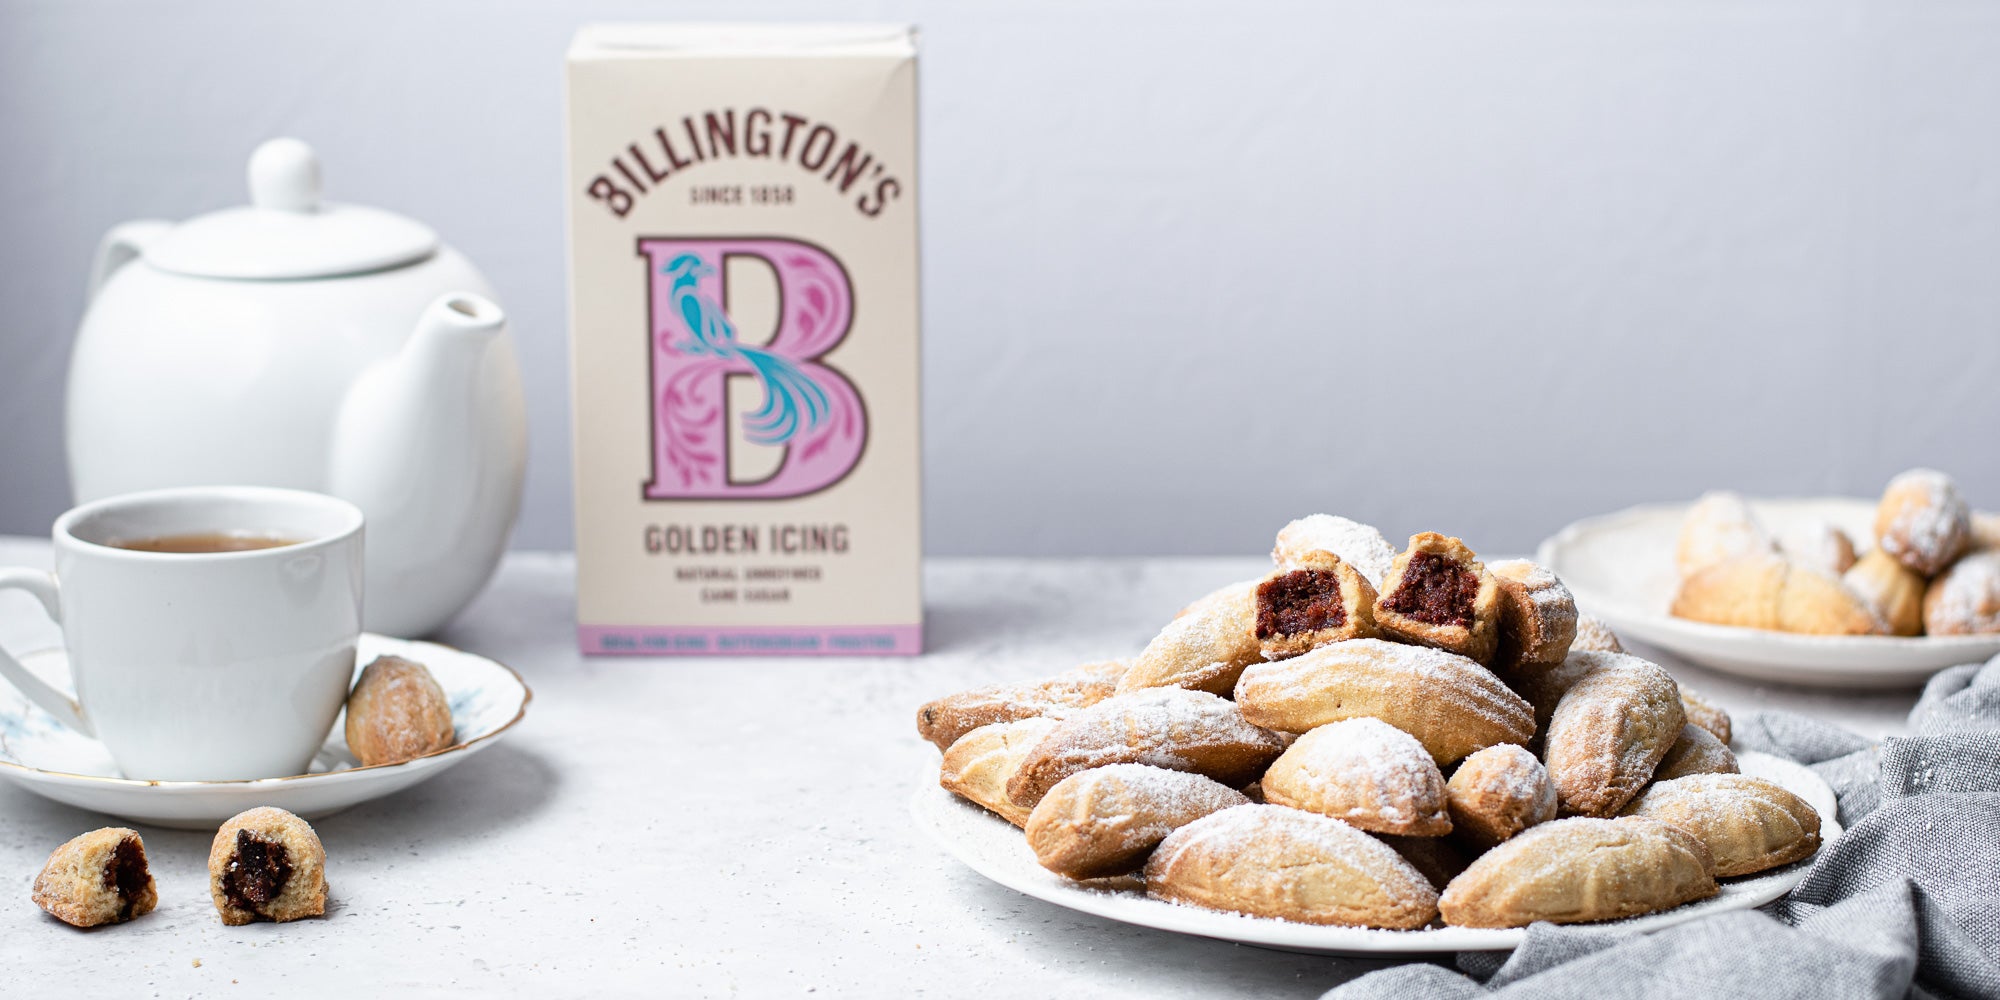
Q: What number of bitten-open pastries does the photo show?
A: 4